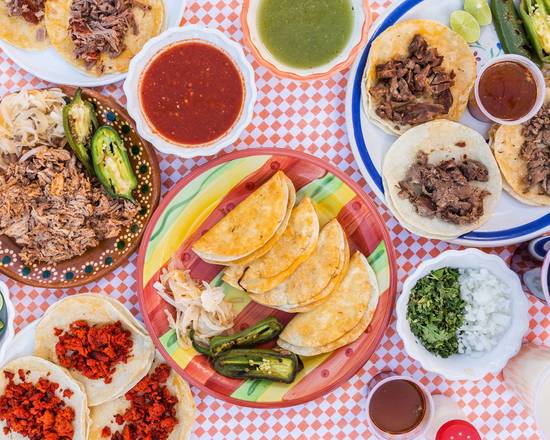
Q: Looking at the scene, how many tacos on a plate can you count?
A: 12